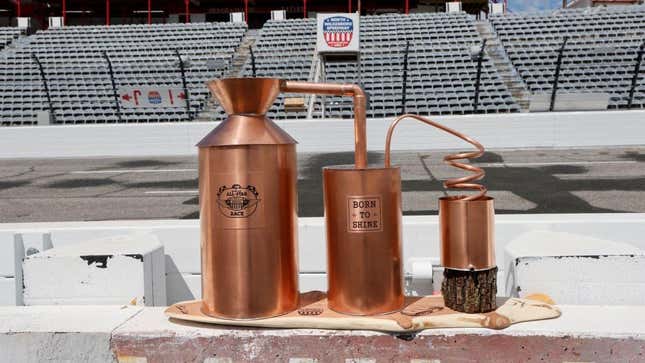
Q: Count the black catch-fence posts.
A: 8